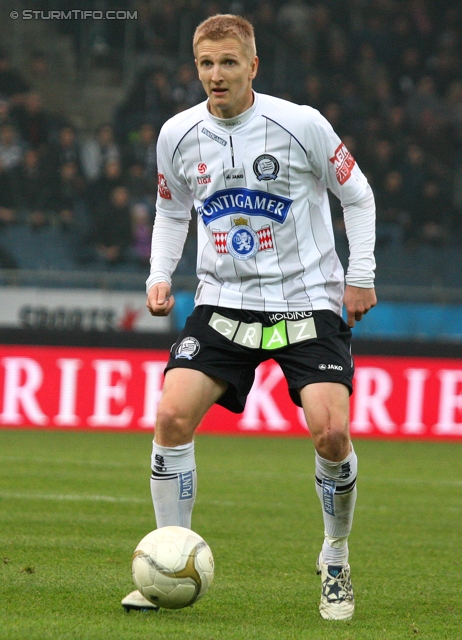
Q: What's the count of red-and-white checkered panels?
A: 2